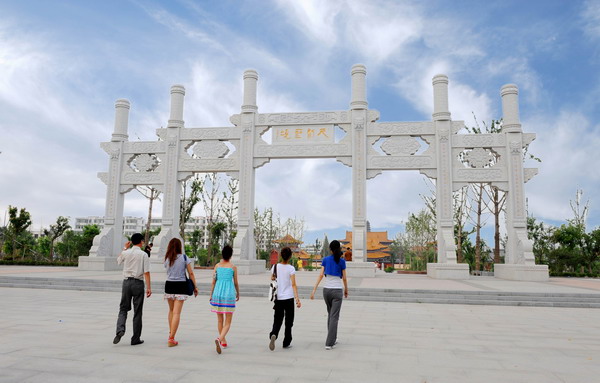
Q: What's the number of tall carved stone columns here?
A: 6